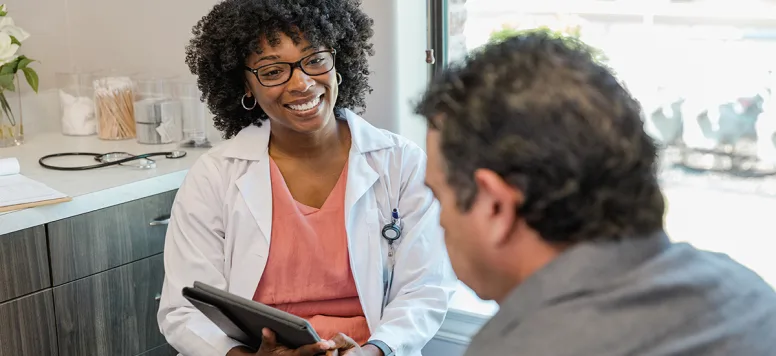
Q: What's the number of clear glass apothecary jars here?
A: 4